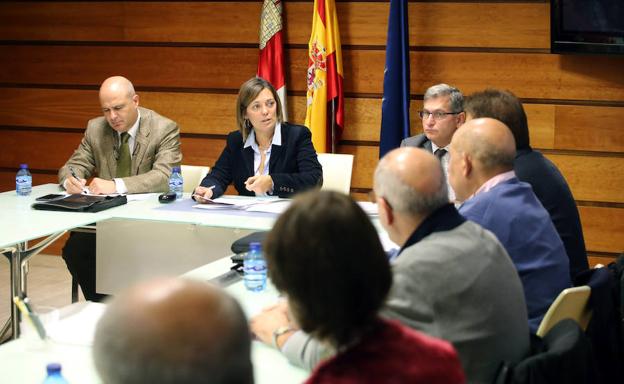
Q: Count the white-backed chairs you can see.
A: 3